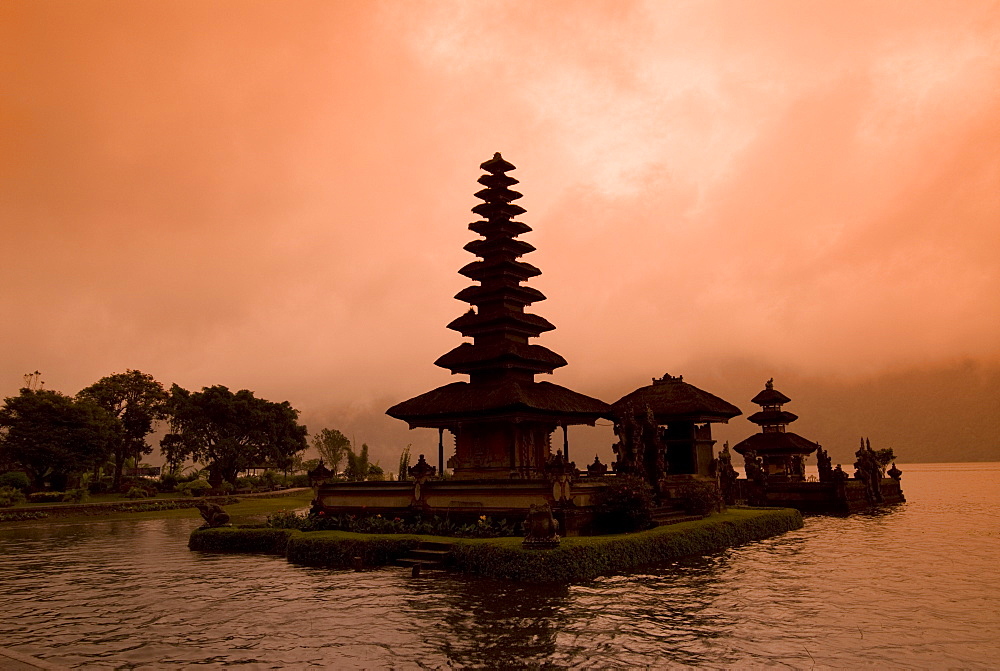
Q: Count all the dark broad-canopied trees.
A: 3